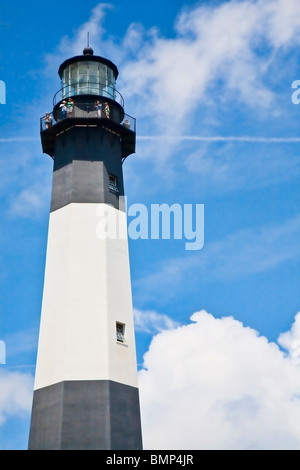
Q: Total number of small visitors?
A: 6